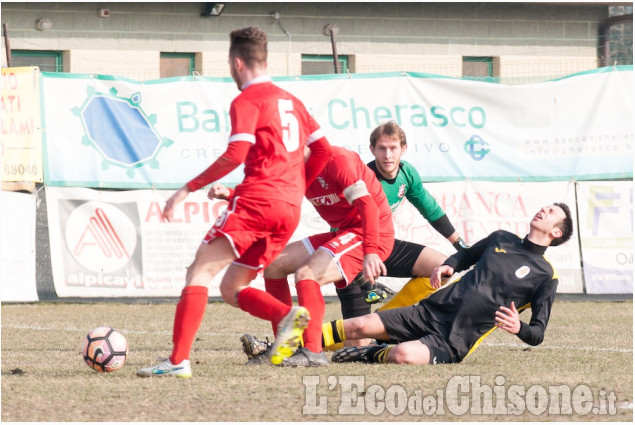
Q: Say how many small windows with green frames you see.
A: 4